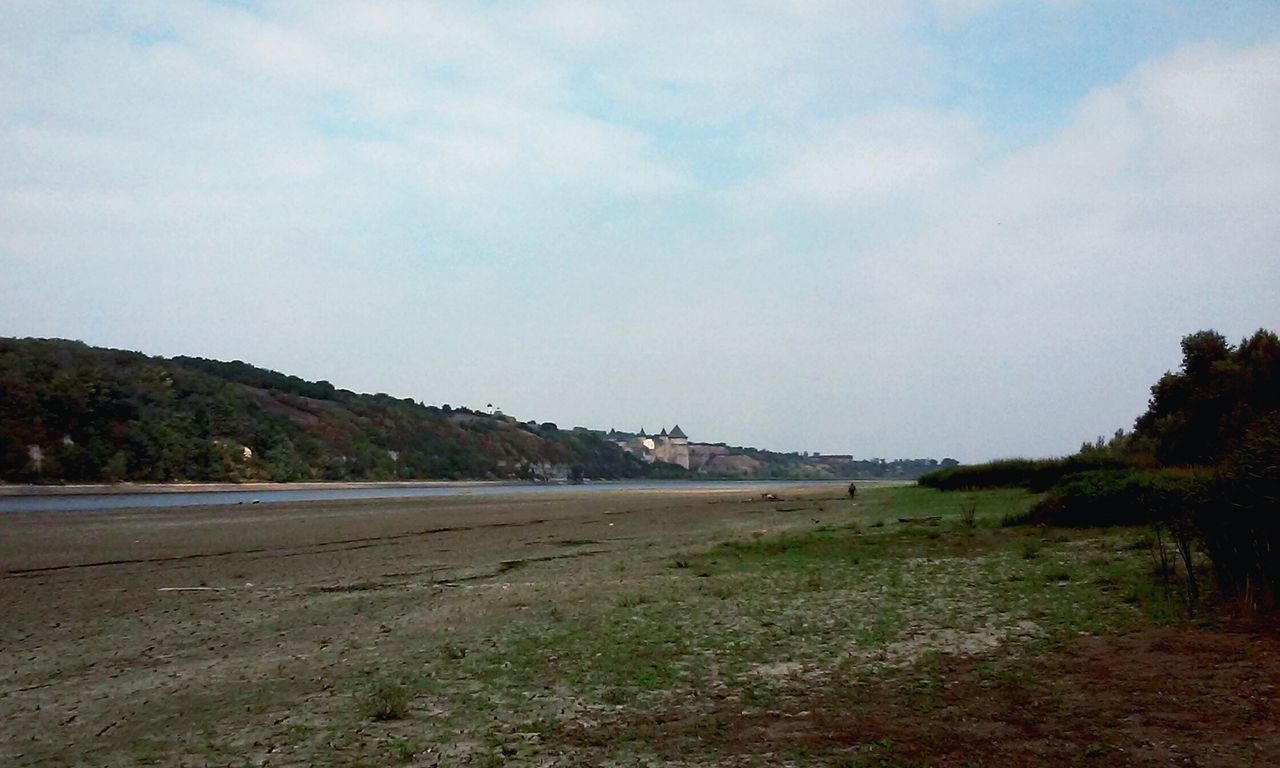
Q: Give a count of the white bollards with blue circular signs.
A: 0